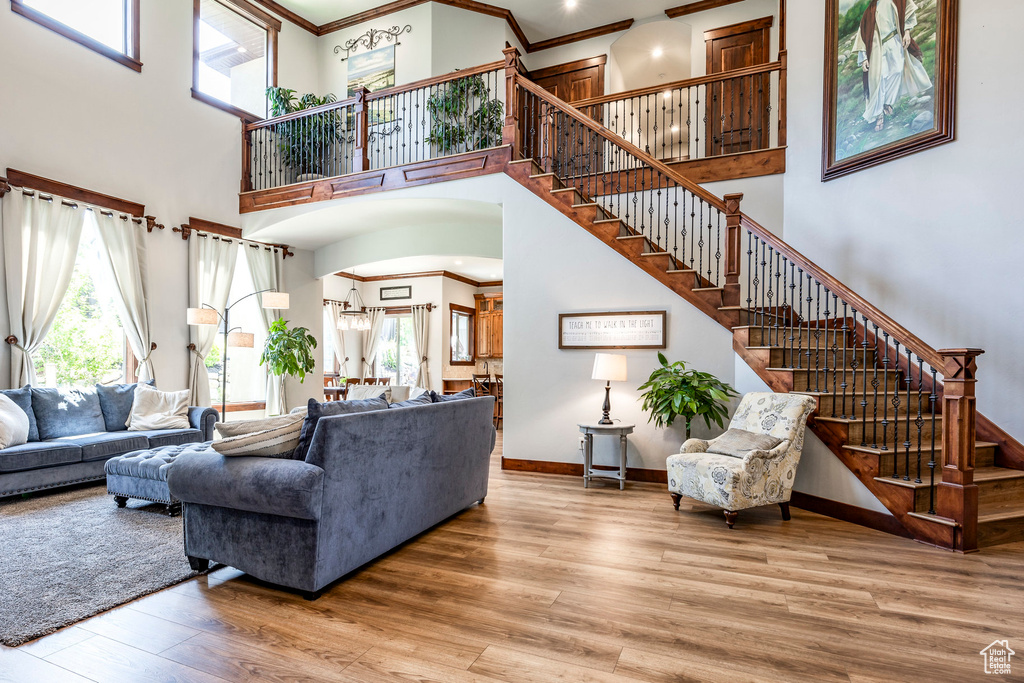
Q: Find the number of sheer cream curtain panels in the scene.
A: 7